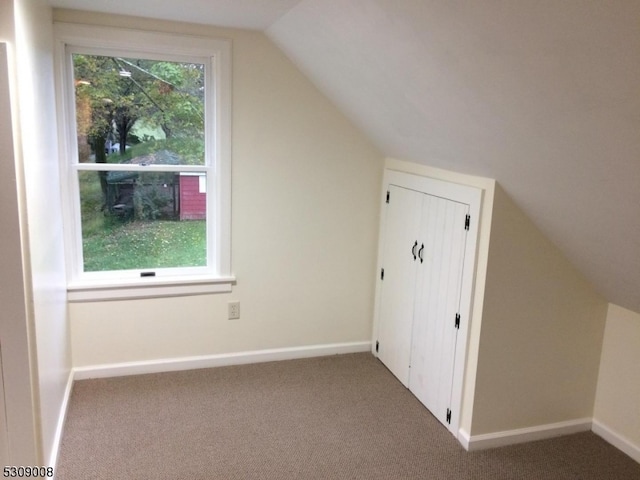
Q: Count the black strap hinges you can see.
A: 6